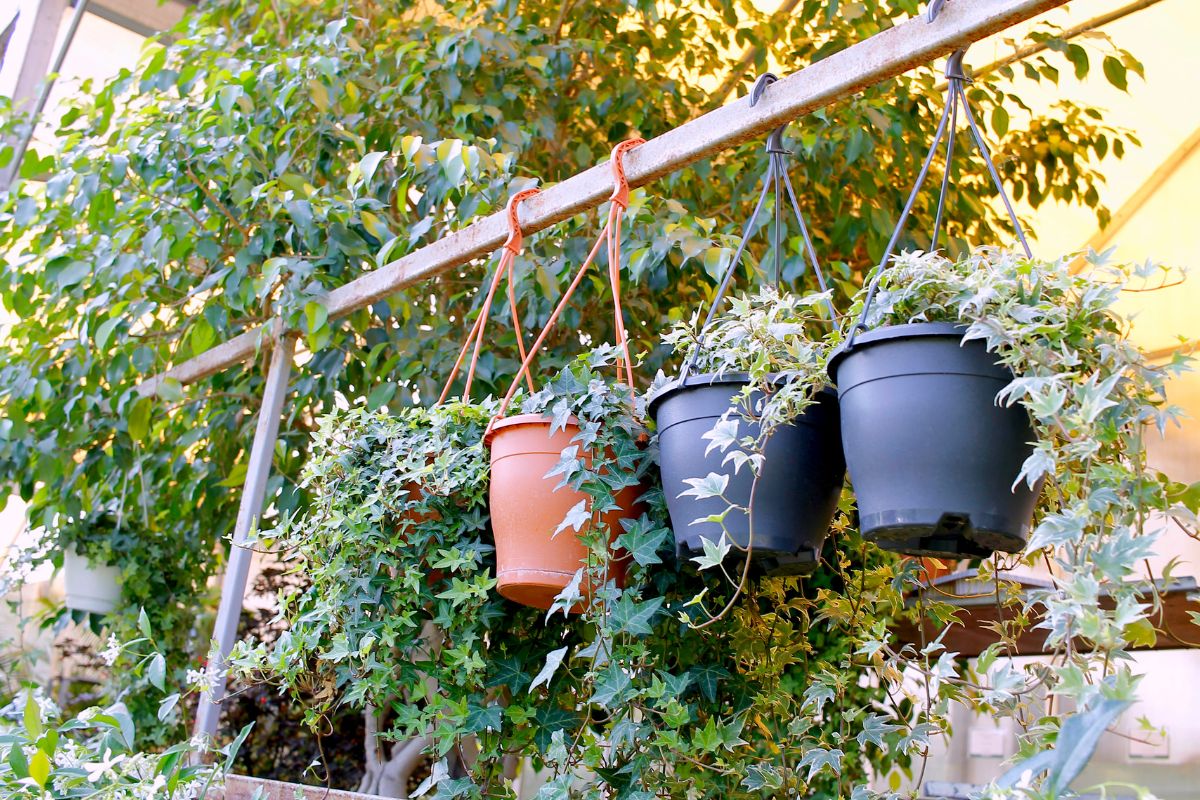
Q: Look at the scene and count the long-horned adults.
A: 0